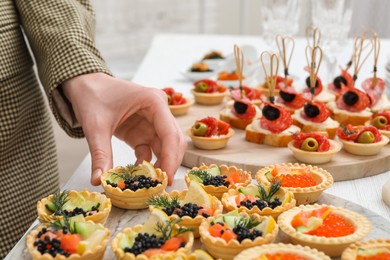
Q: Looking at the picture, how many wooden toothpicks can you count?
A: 8